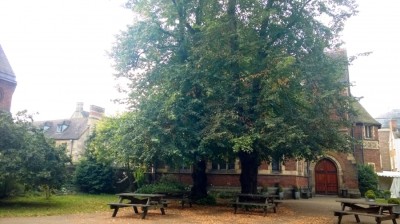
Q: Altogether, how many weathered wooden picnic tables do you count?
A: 4